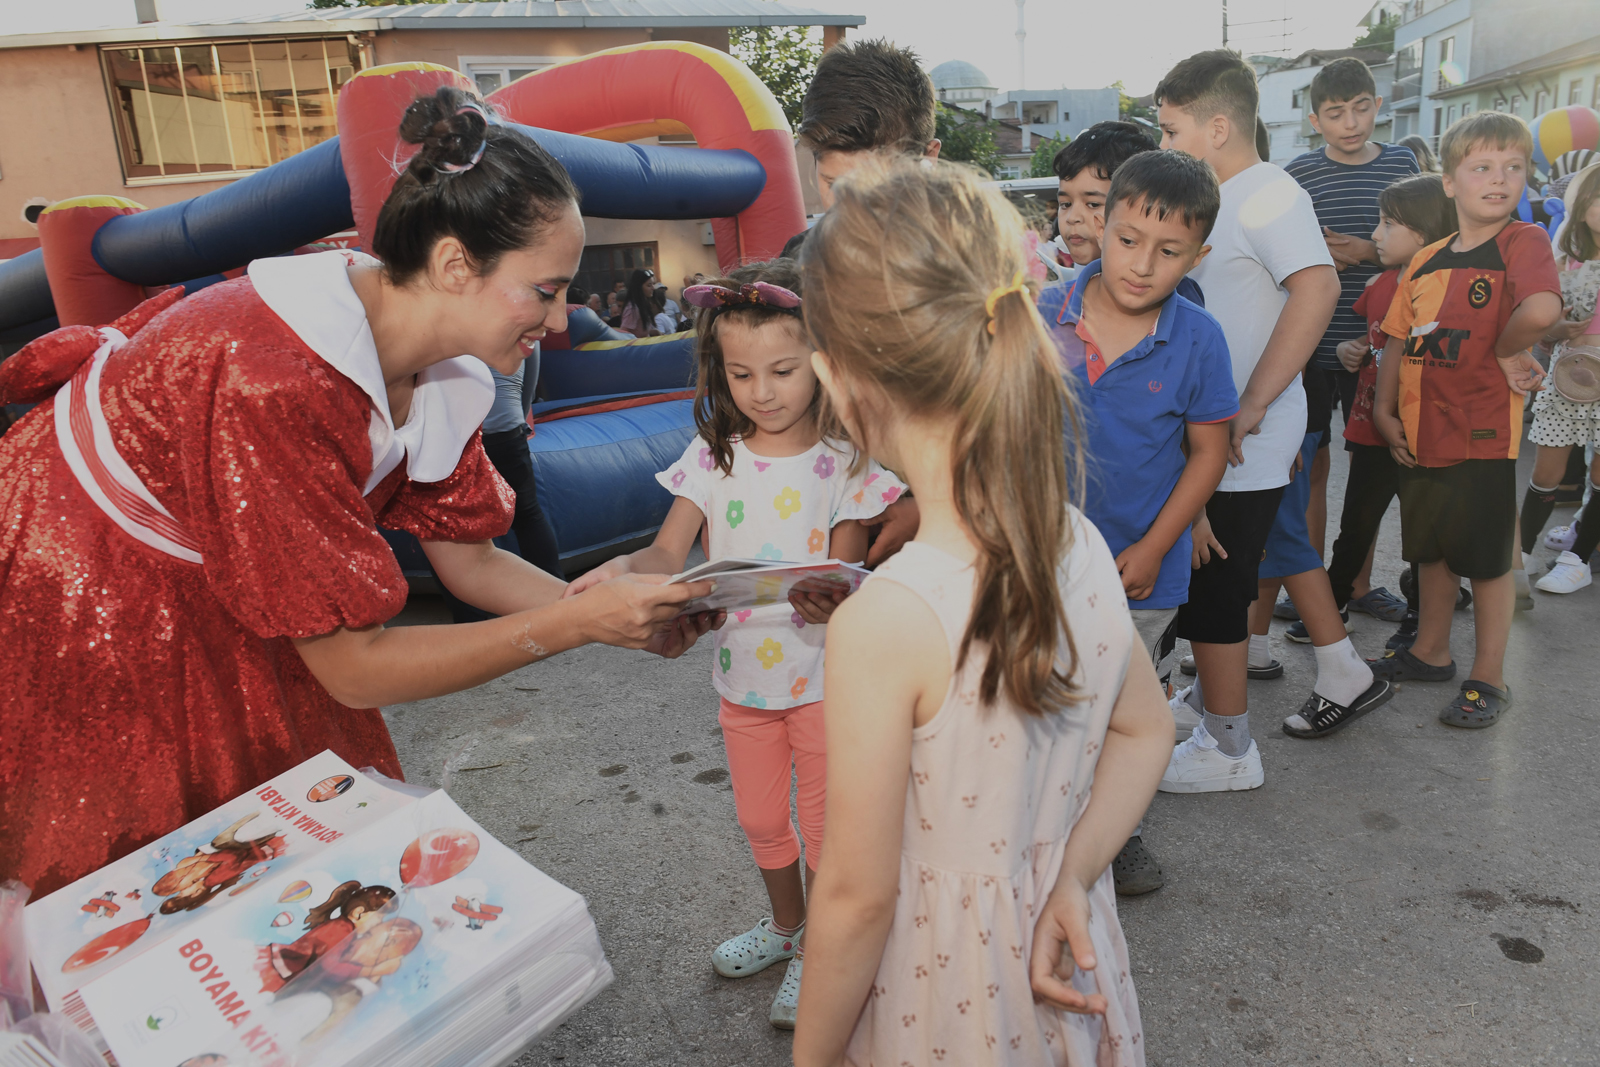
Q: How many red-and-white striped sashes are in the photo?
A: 1